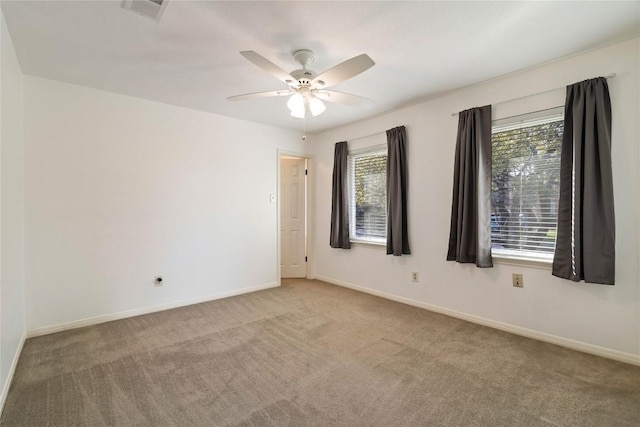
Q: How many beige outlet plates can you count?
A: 2